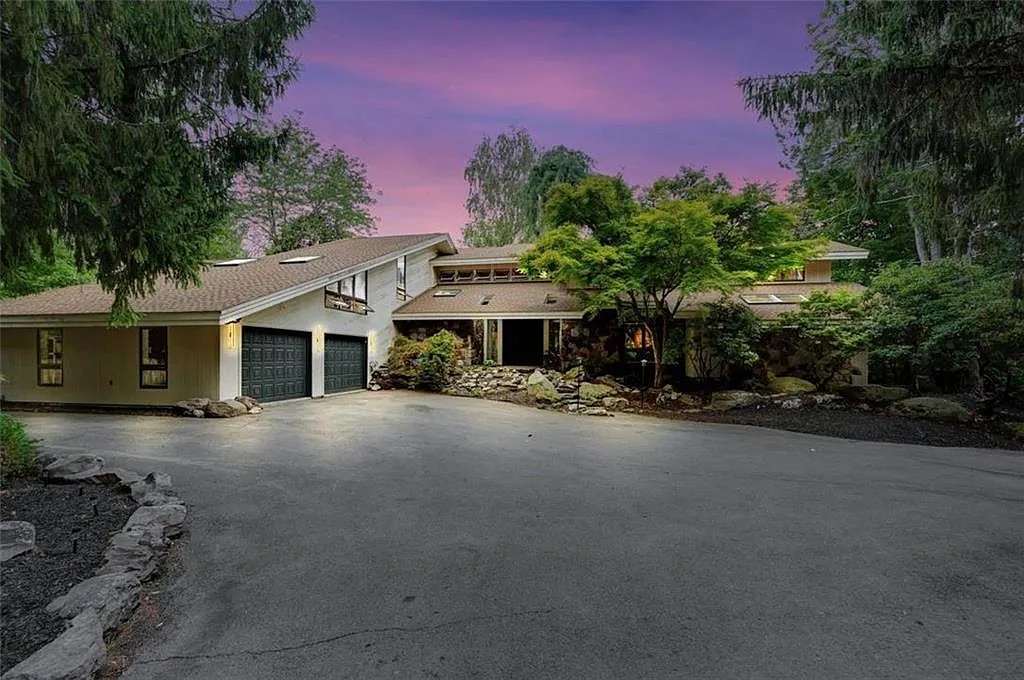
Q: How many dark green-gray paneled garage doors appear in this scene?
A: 2